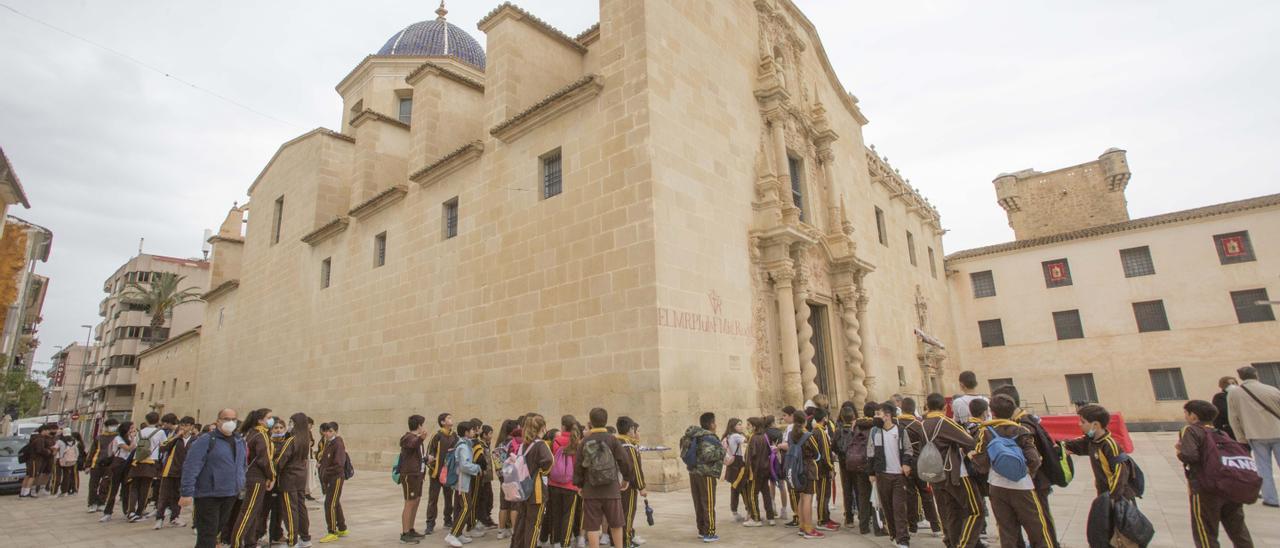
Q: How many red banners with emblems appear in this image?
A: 2